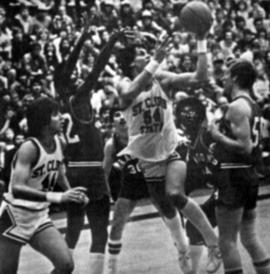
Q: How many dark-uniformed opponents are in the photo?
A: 4